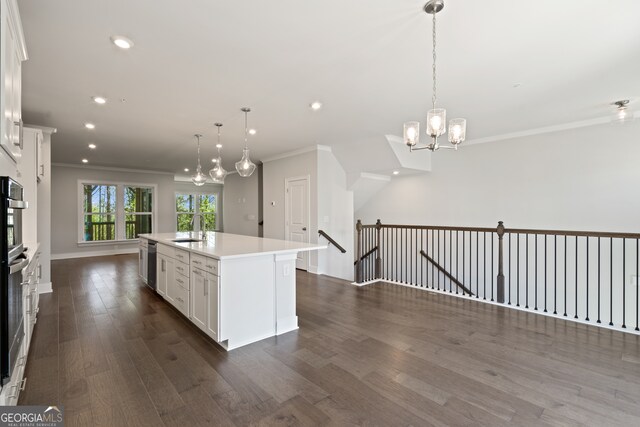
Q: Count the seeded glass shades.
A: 3